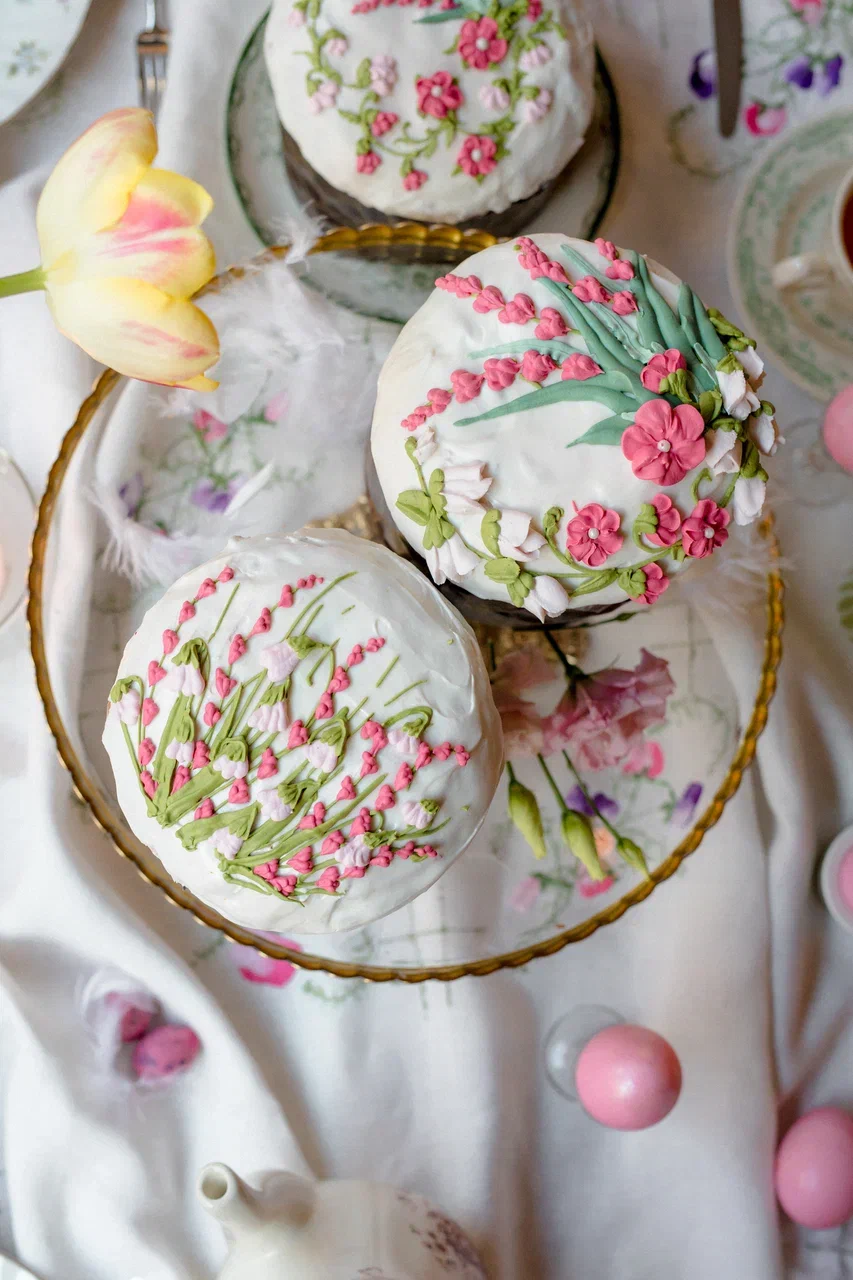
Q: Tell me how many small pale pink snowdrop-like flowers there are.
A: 12